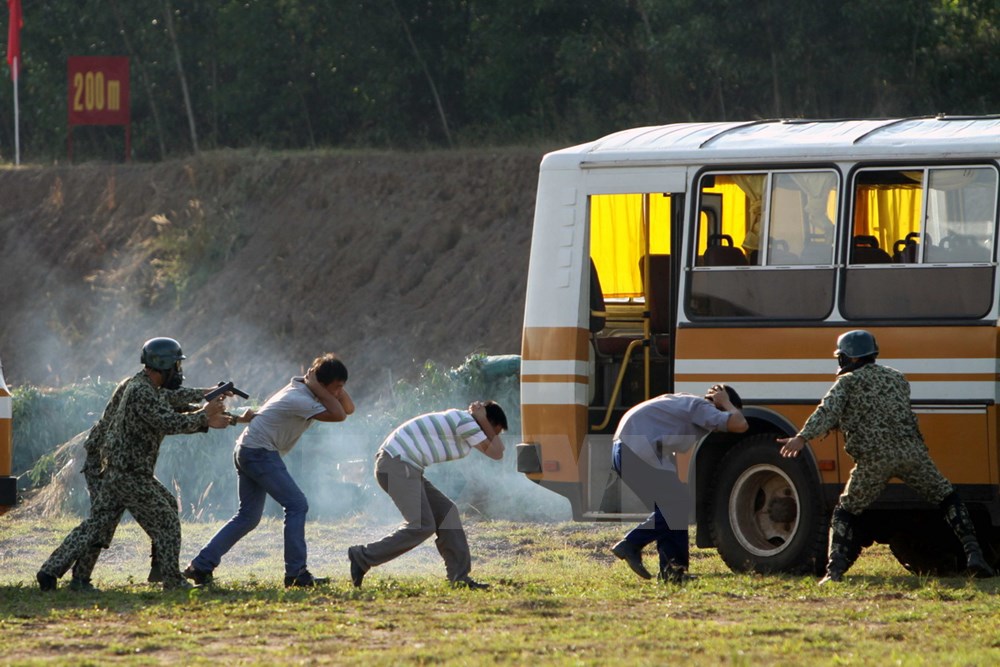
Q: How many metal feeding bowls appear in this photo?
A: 0